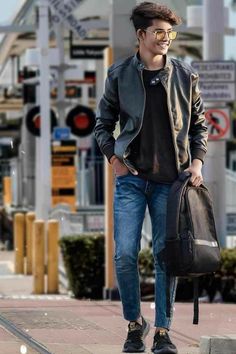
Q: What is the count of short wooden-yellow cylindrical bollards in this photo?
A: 4